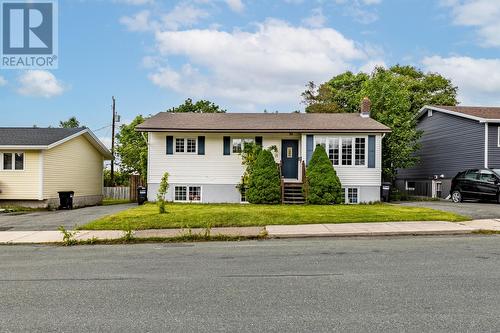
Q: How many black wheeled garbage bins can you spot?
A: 3